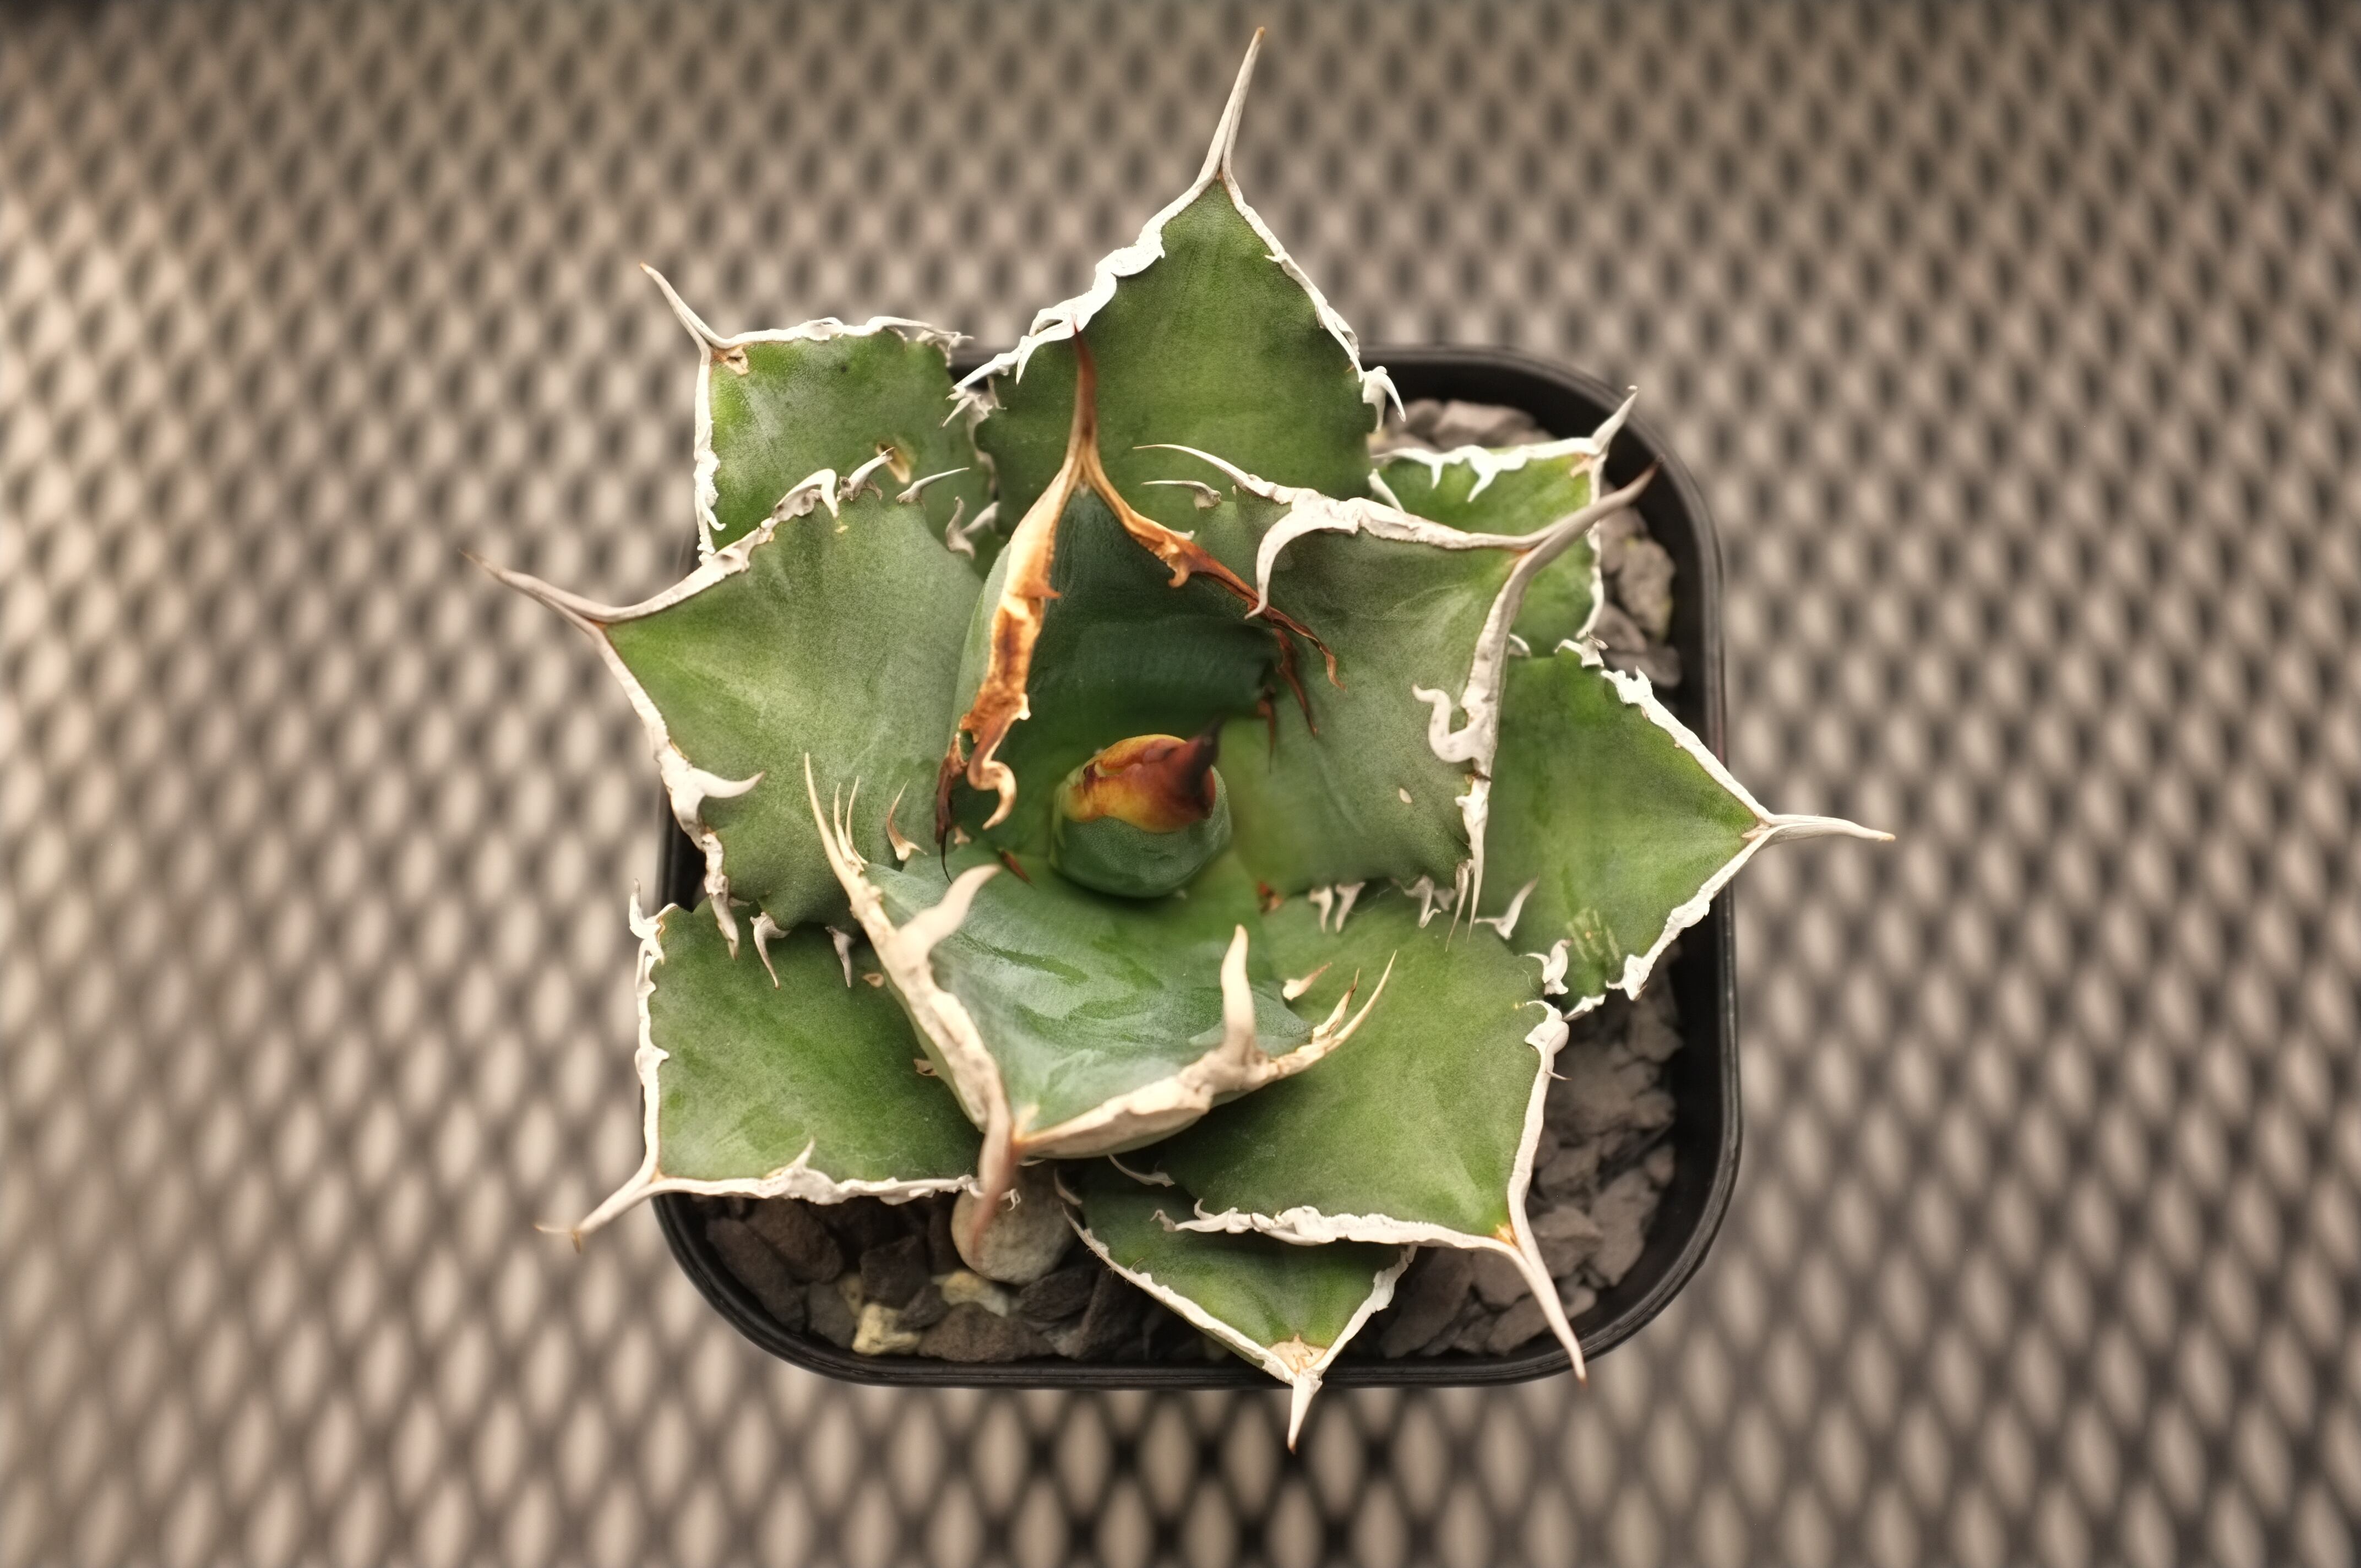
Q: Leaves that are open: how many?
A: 11